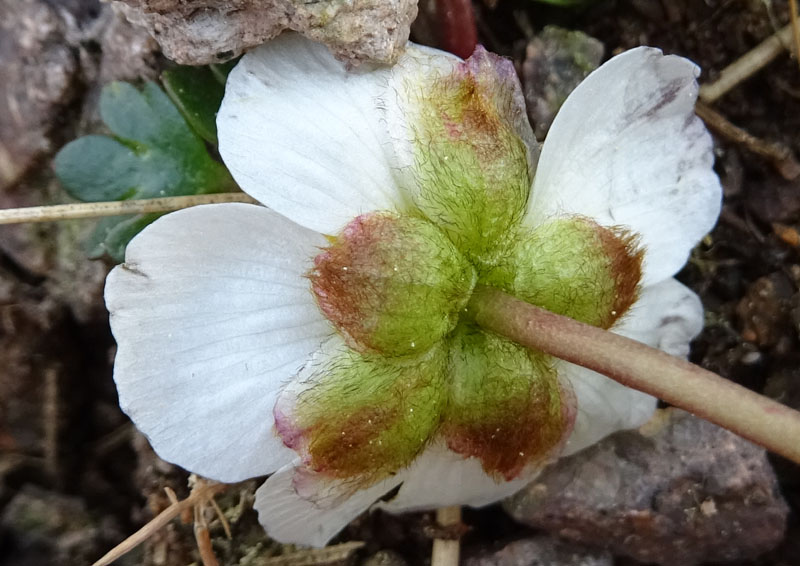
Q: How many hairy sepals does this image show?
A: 5